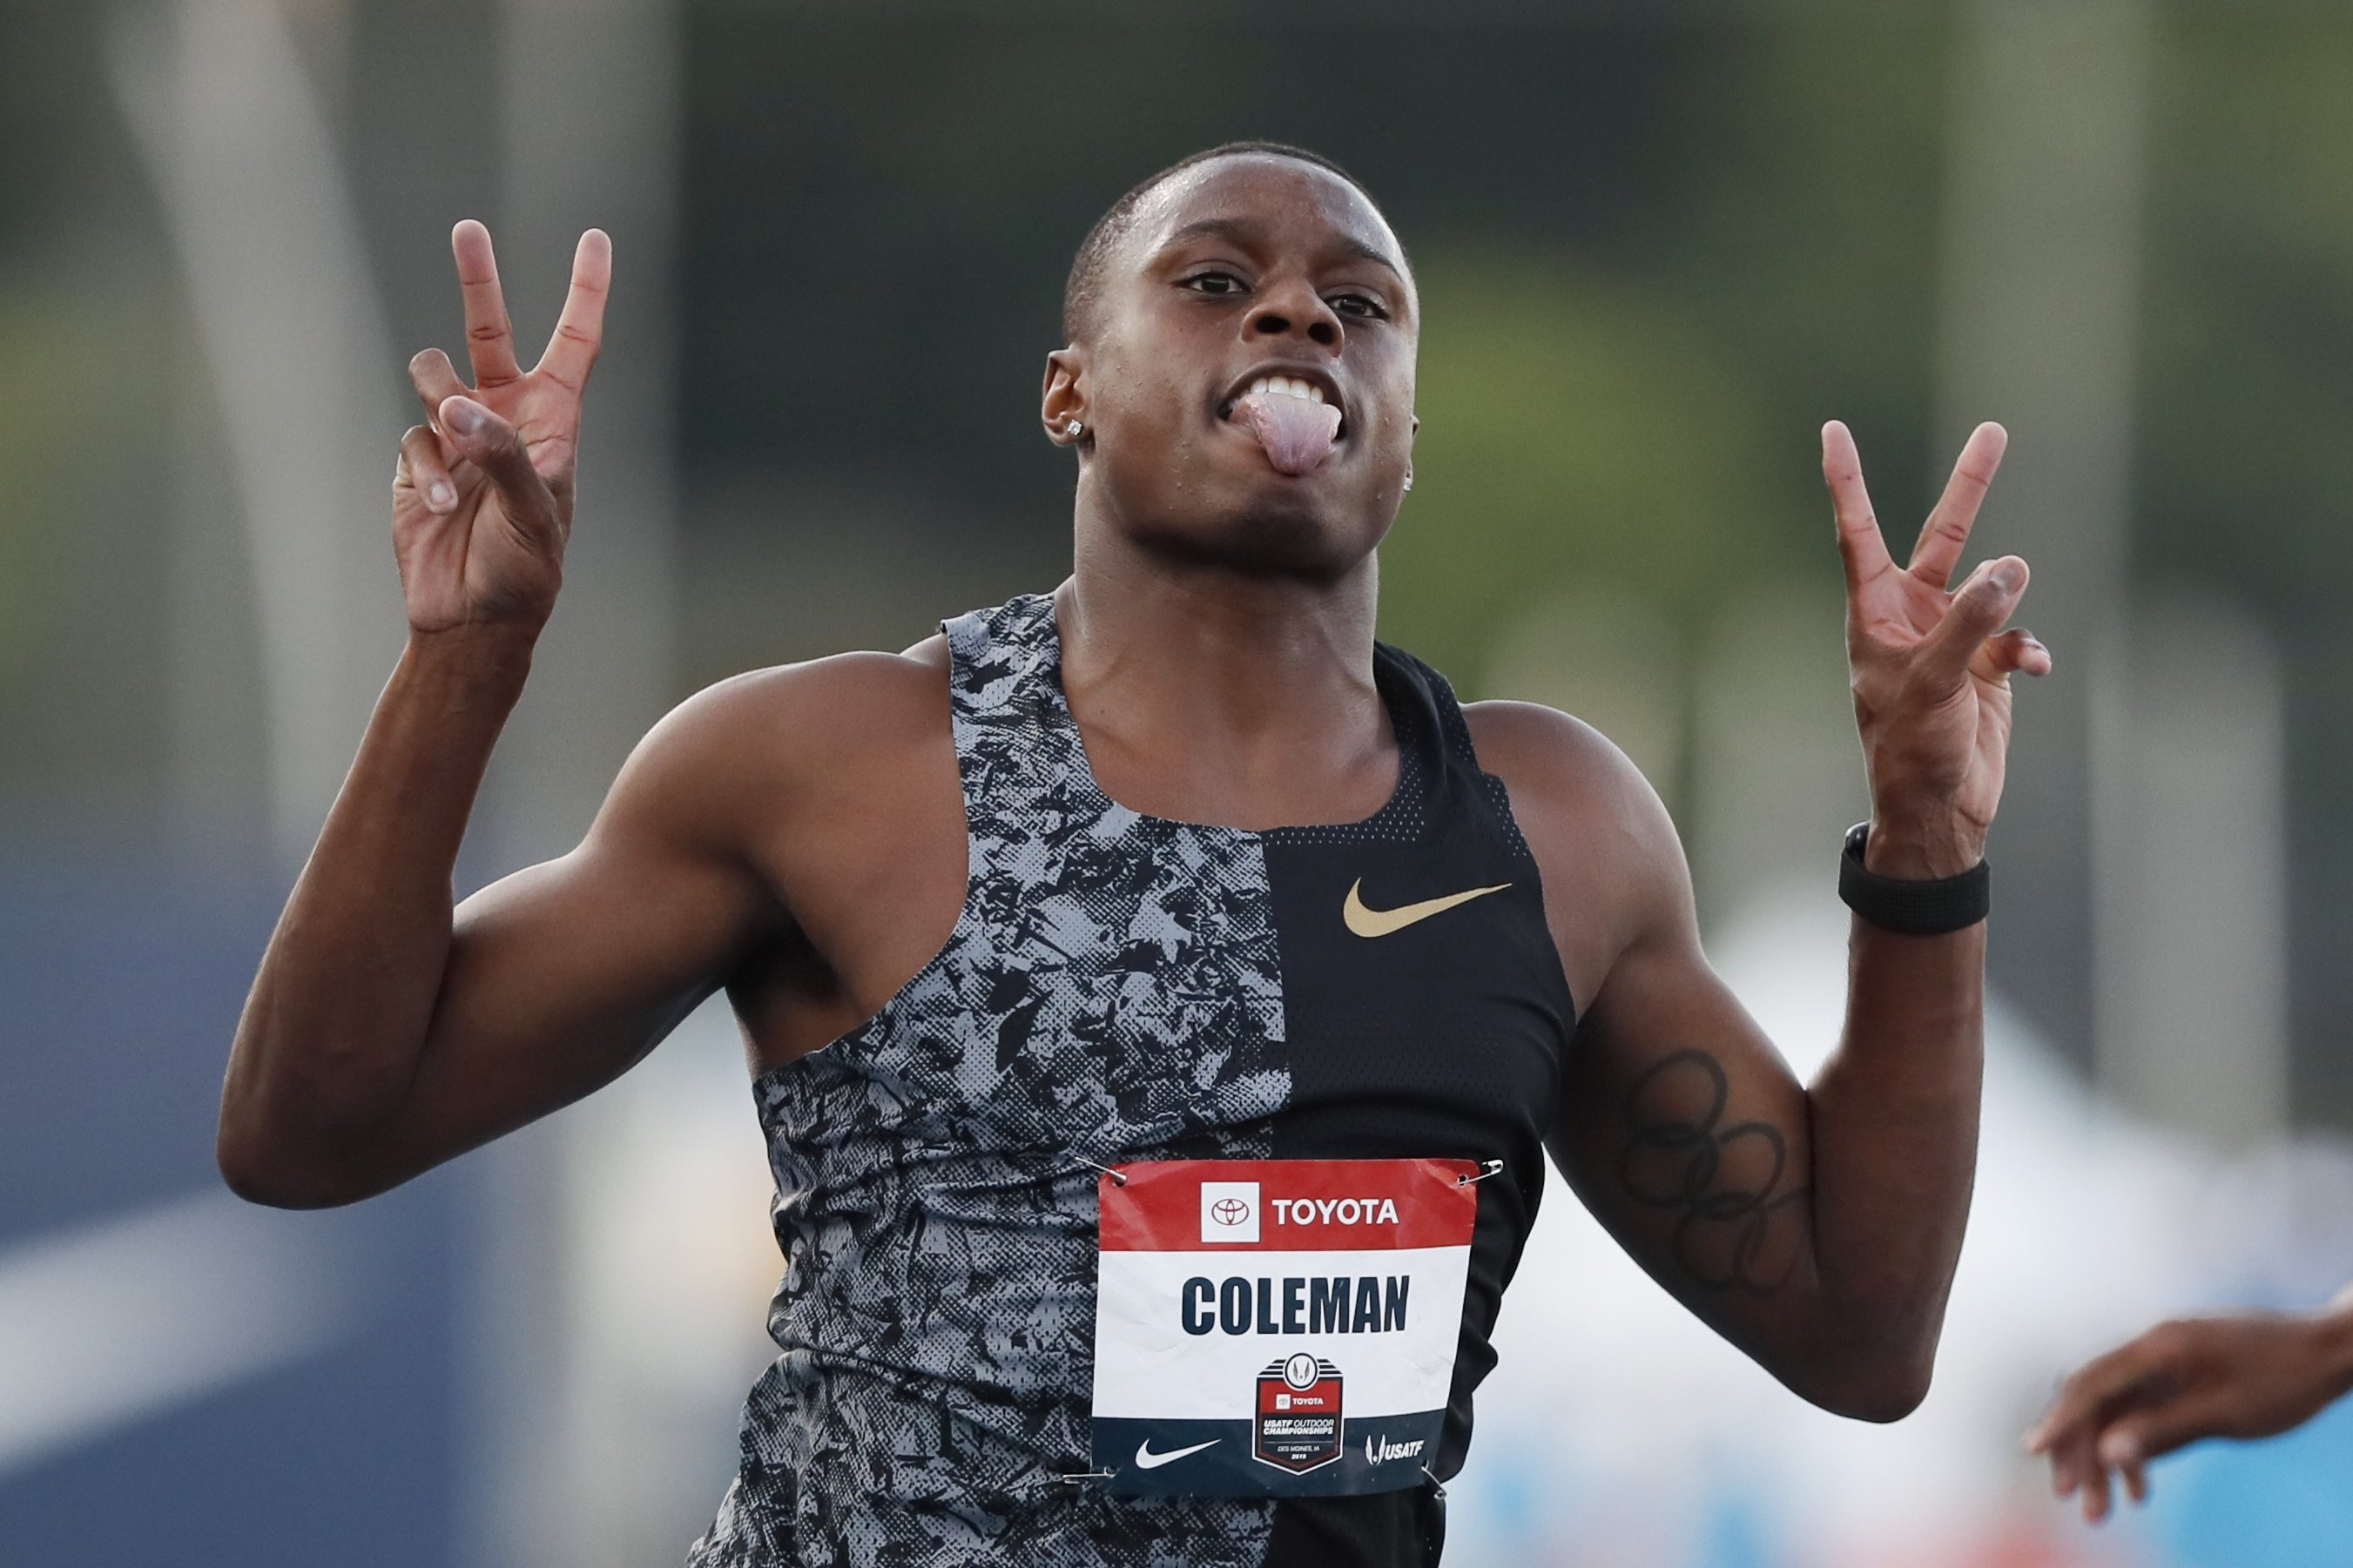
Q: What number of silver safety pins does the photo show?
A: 4